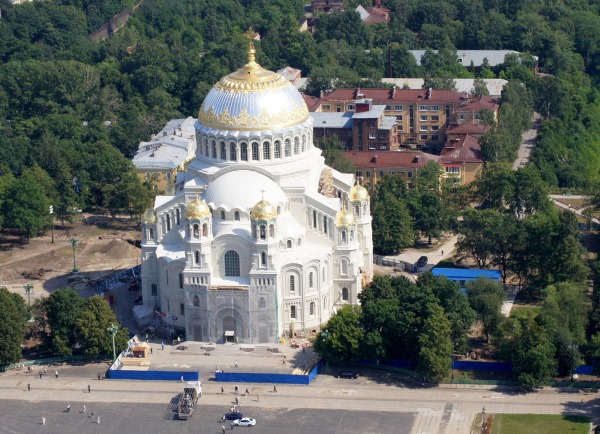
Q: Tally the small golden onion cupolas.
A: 5